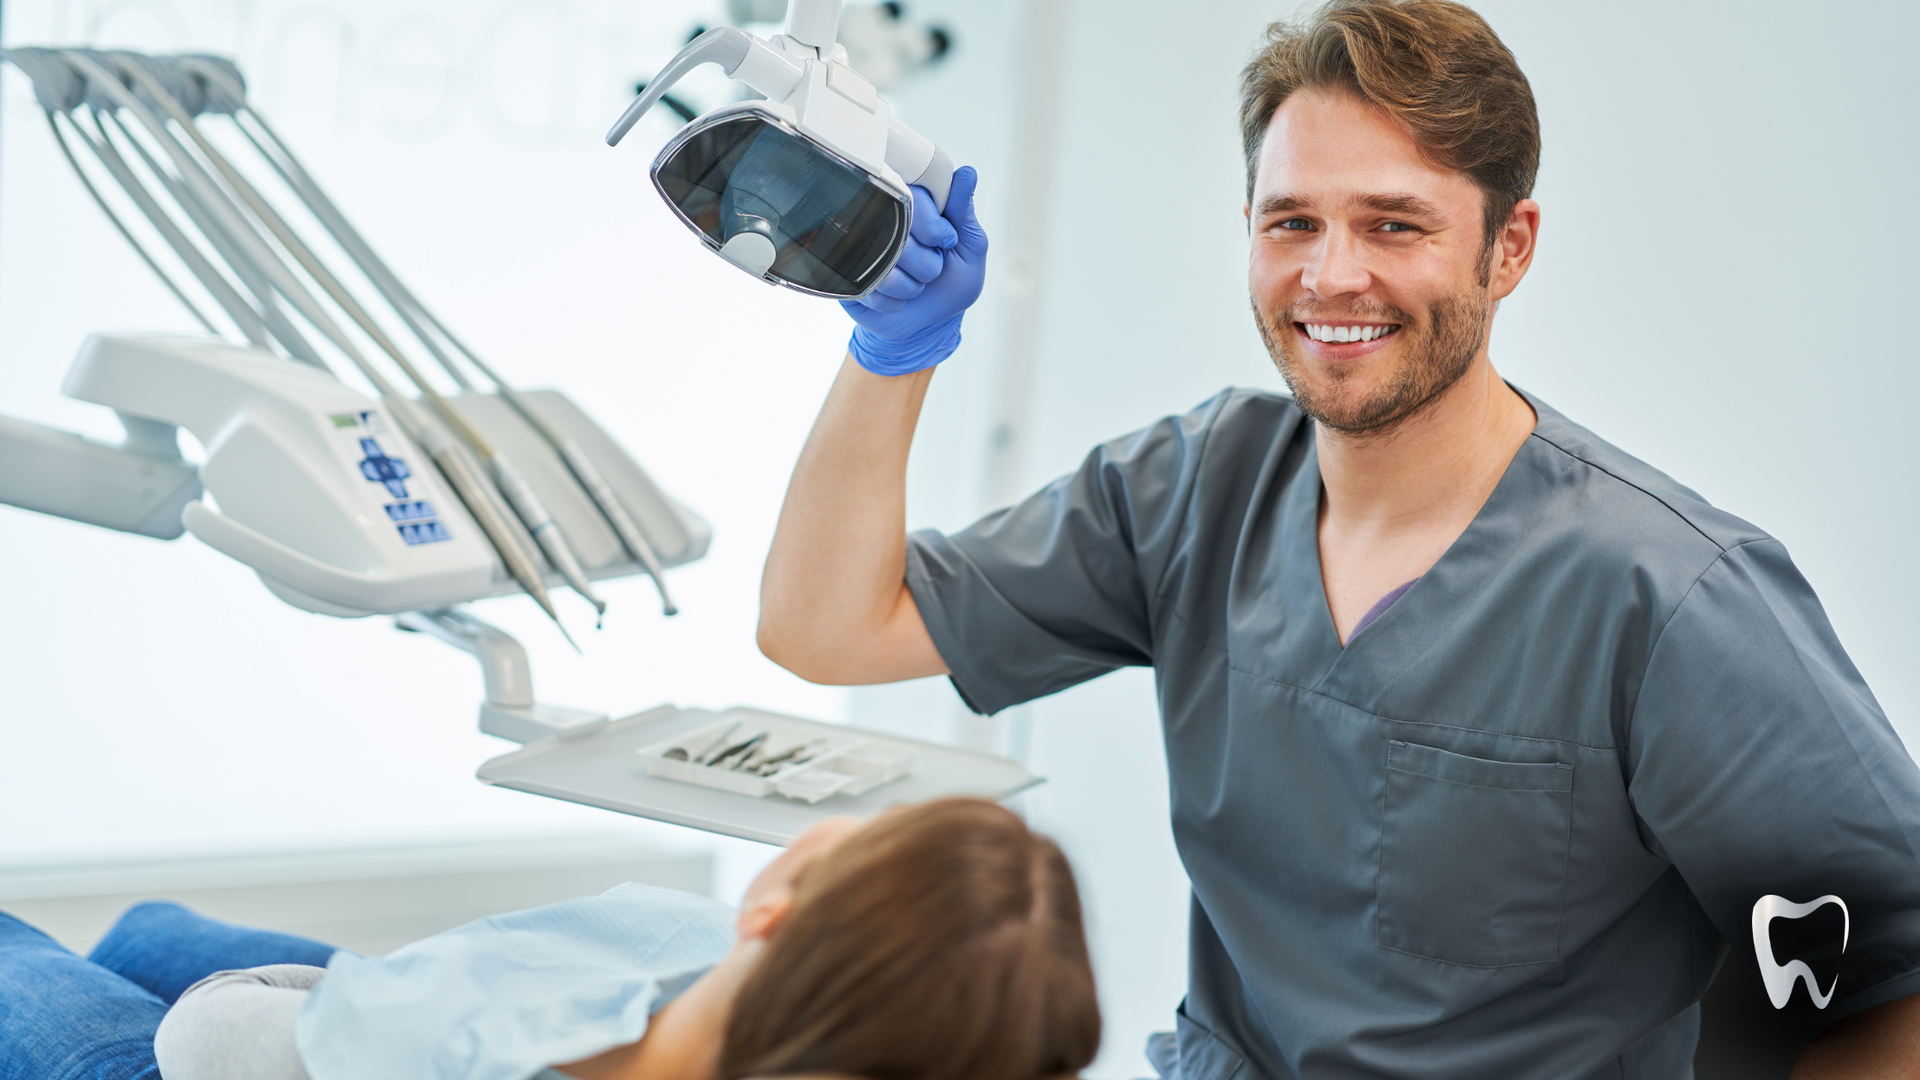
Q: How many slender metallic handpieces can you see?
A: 3